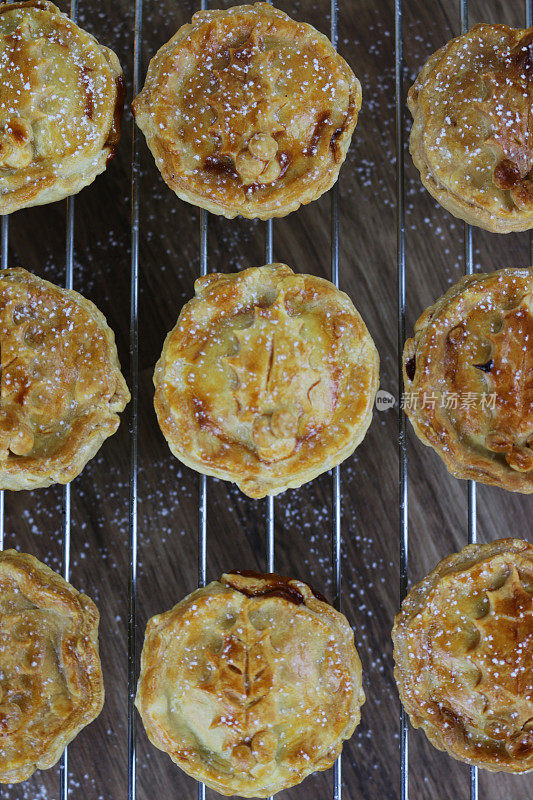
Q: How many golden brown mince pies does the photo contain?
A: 9